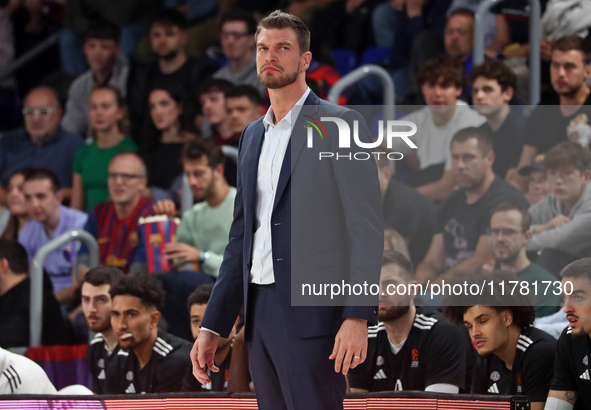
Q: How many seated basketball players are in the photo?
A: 6